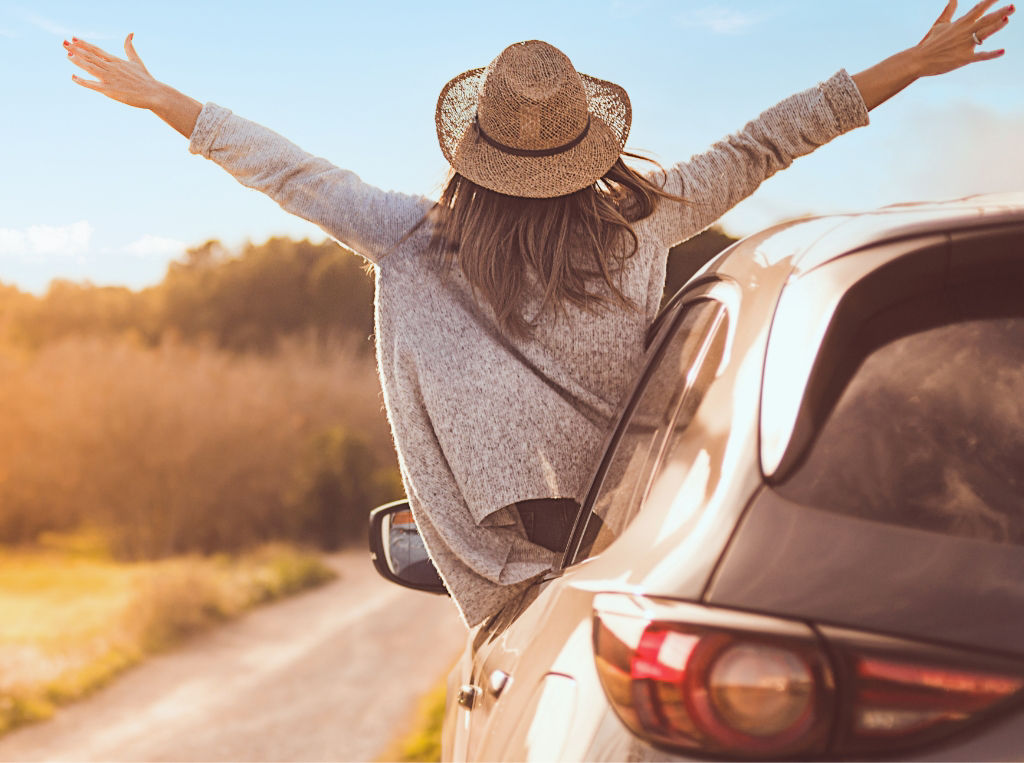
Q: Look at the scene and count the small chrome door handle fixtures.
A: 2